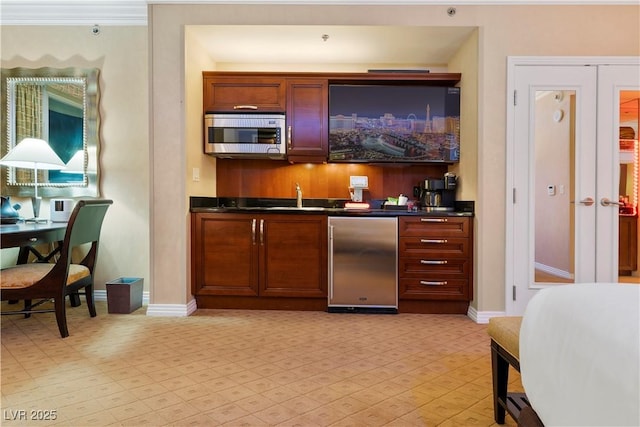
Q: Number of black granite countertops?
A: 1